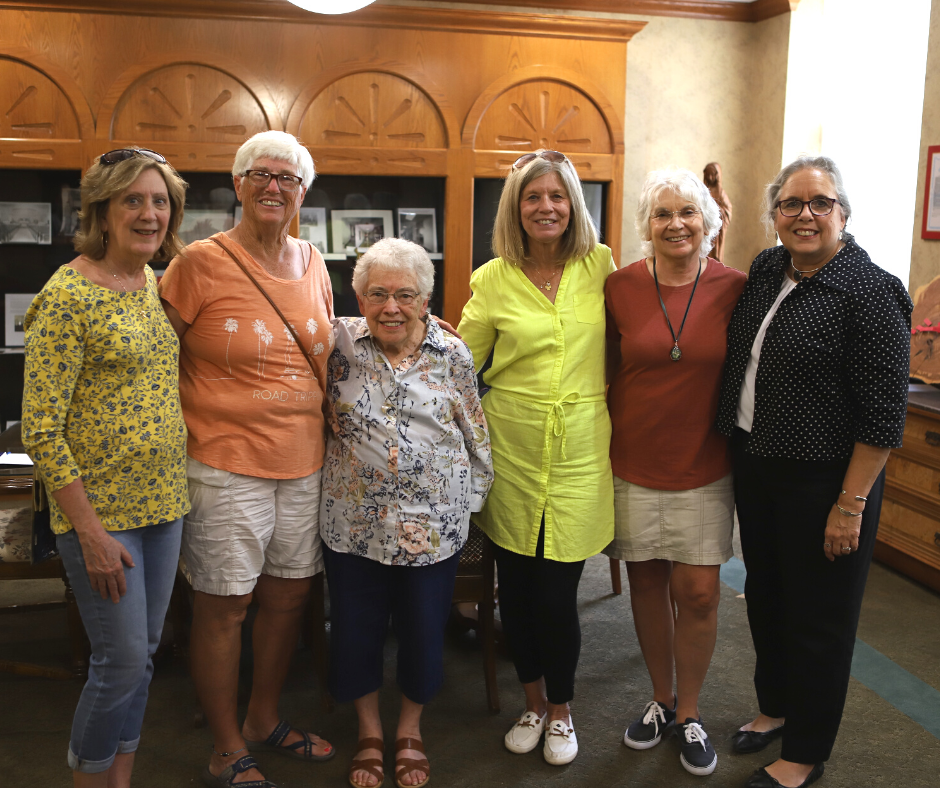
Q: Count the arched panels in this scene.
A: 4